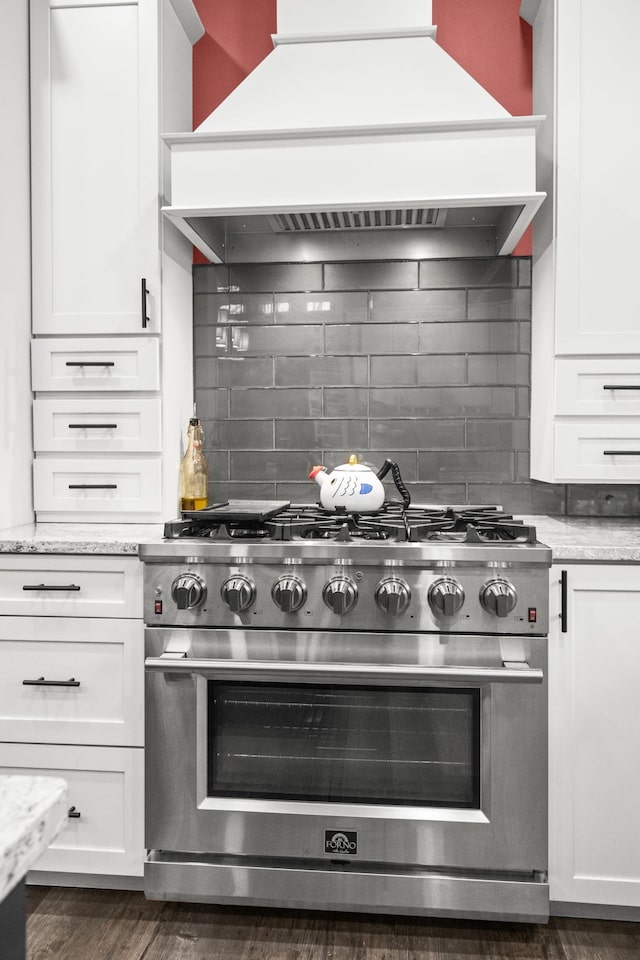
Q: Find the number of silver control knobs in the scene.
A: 7